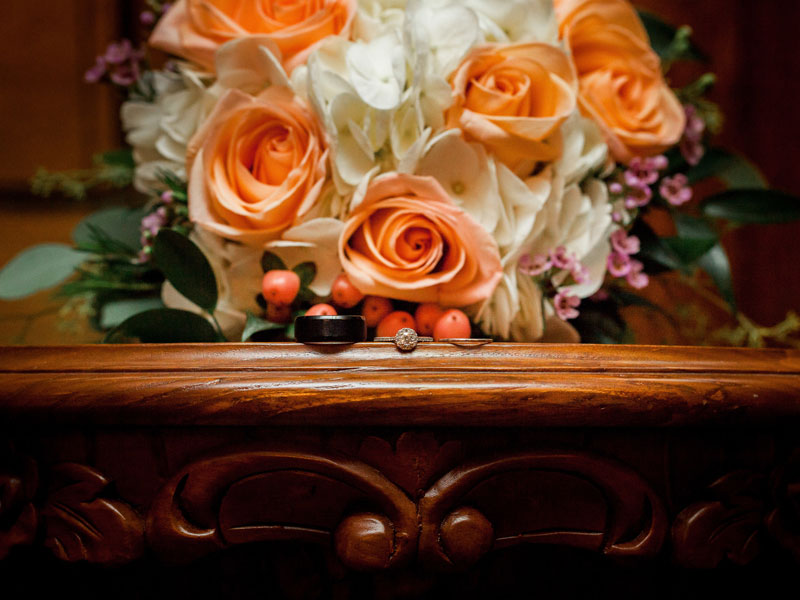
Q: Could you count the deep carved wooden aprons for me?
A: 1